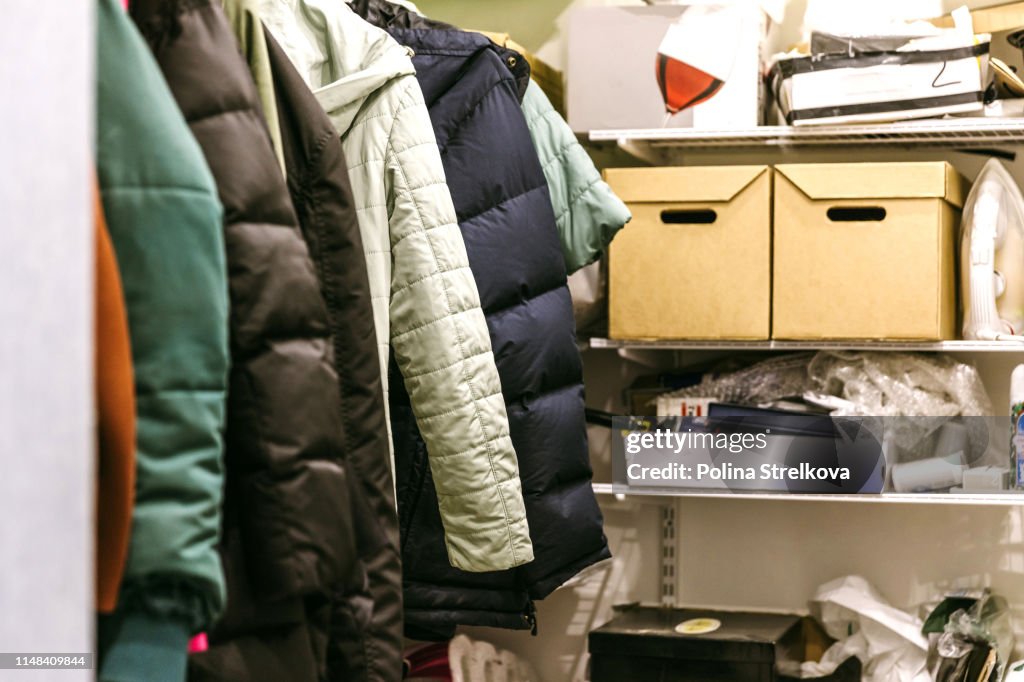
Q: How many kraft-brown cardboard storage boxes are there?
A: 2